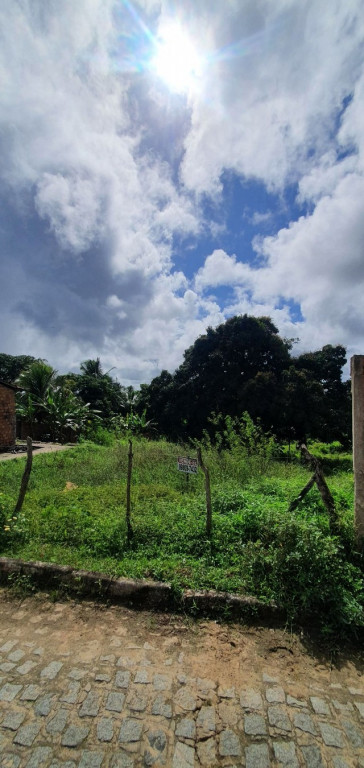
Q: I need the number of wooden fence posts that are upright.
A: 3